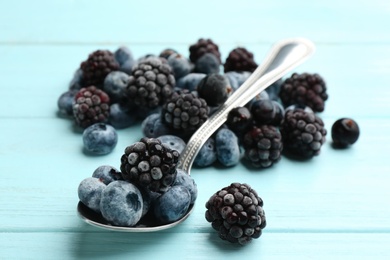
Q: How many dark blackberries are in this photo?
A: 11